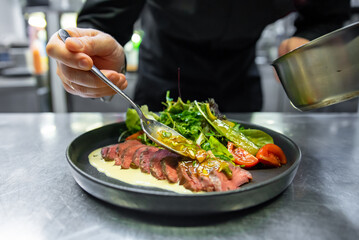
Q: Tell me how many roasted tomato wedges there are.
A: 2